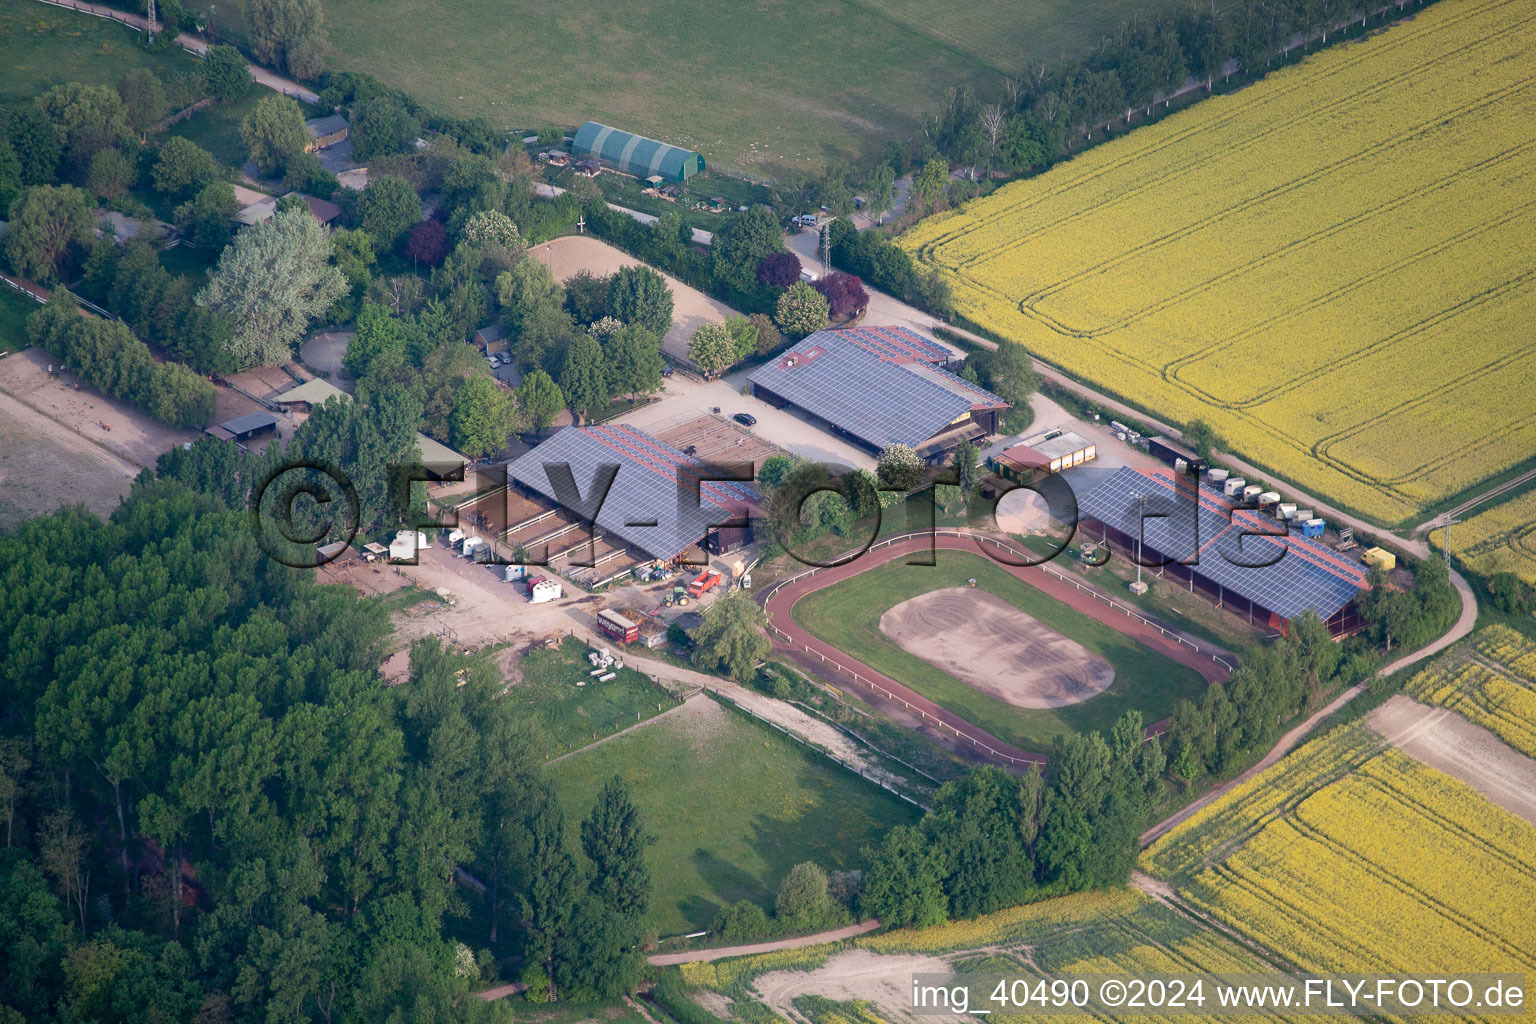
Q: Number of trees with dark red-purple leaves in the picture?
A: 3